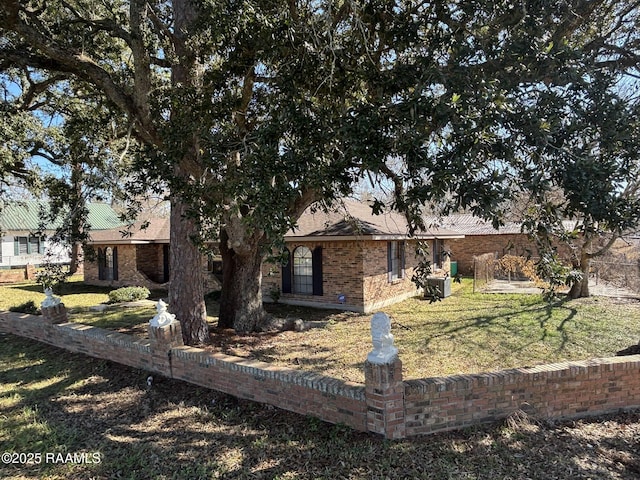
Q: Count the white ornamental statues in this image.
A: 3